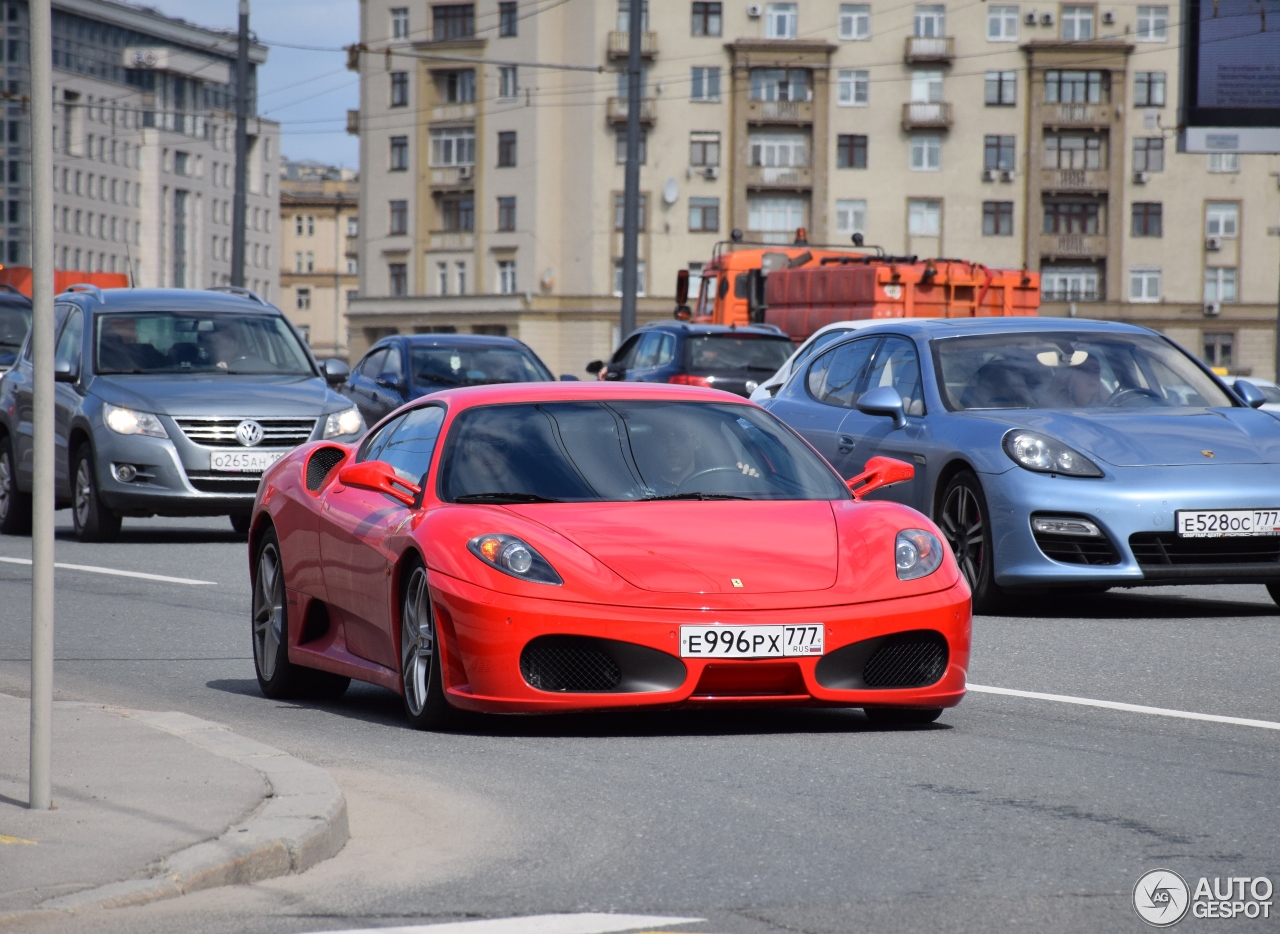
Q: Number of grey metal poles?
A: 3